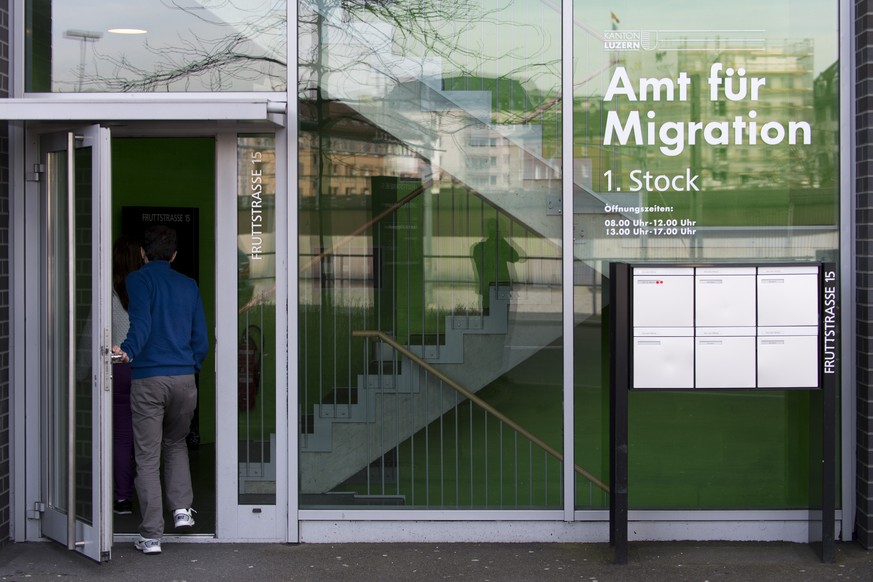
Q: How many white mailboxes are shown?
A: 6